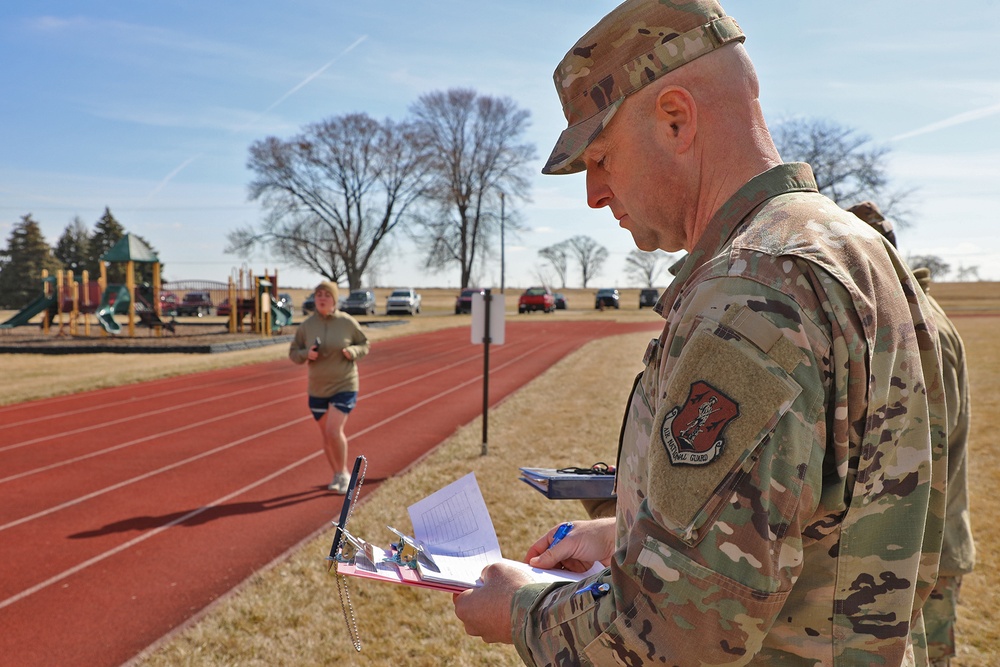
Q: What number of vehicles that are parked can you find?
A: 12